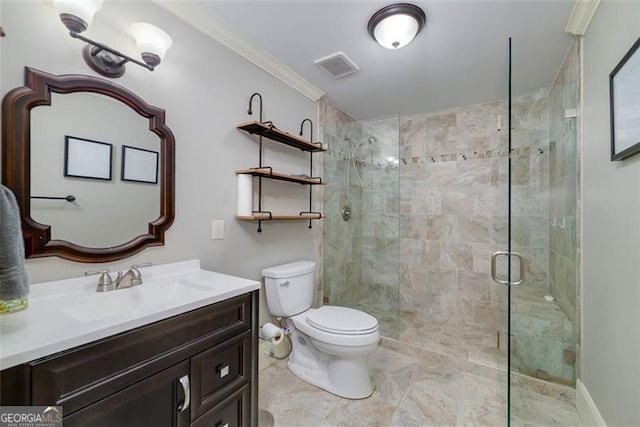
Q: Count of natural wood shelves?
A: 3